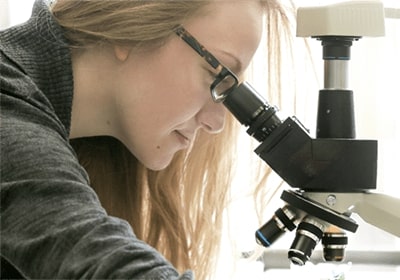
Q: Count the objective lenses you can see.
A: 3